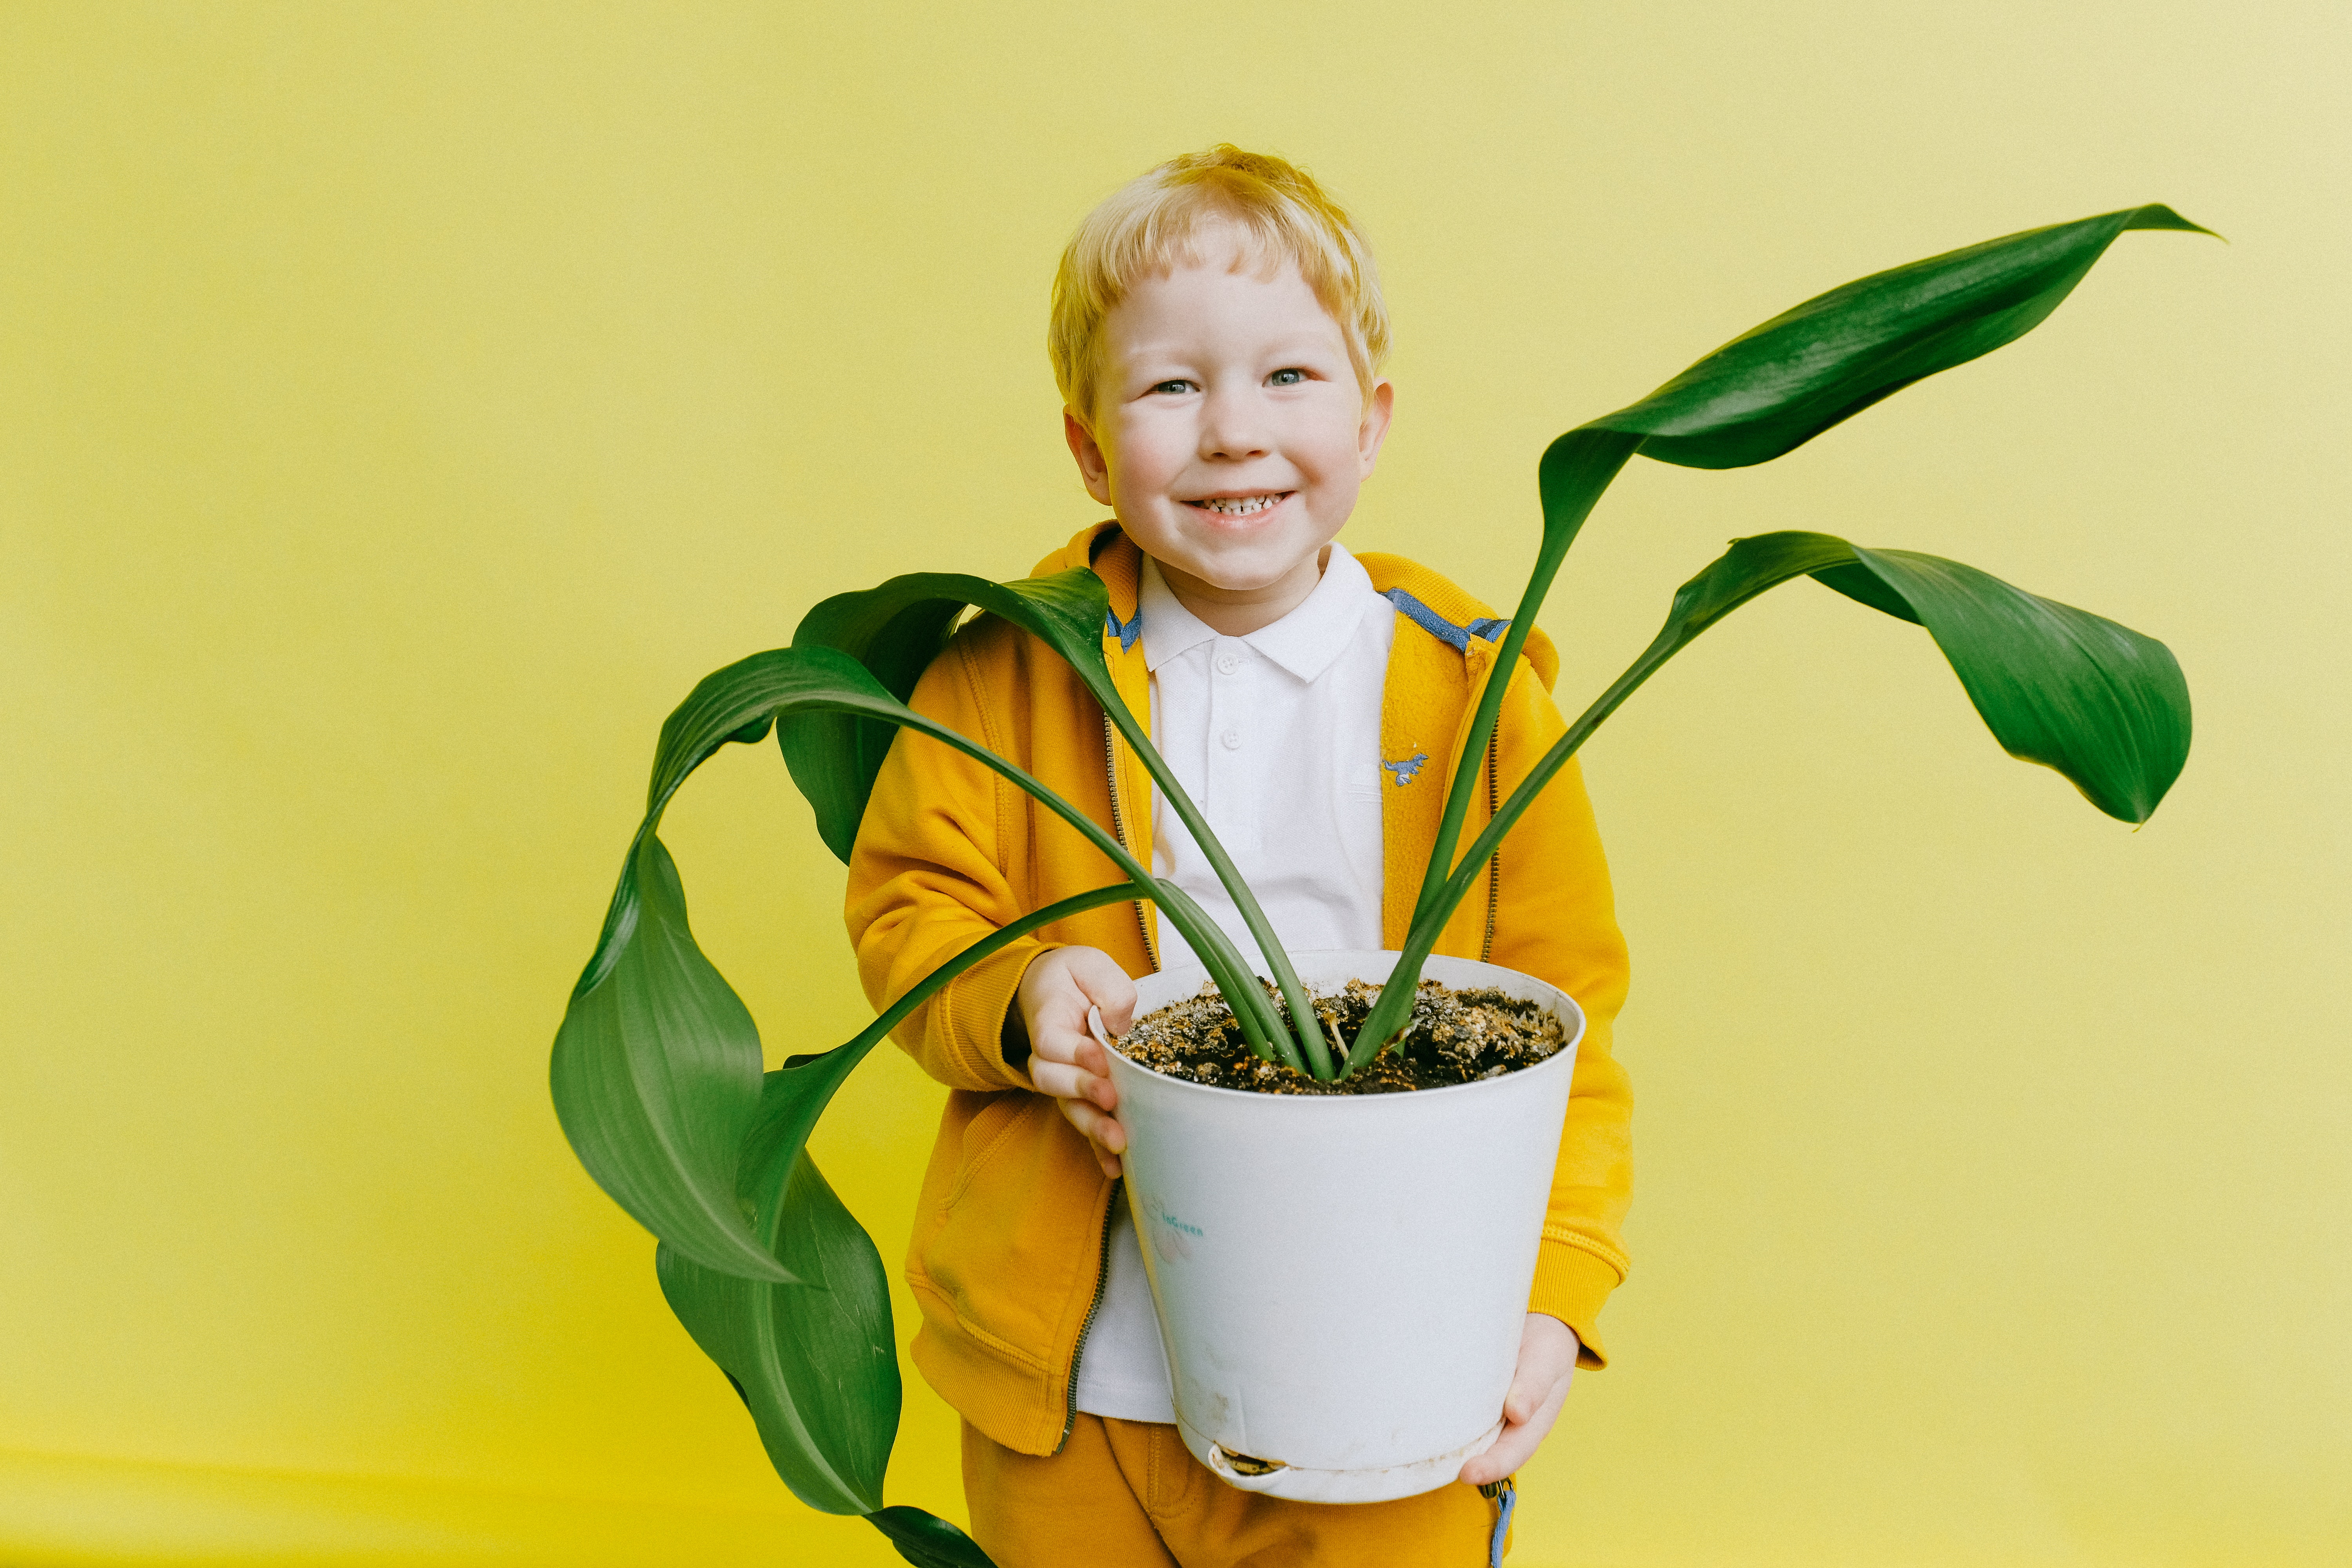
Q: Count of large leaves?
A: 5